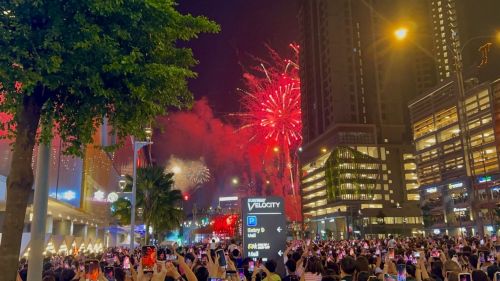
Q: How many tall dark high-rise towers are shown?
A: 2